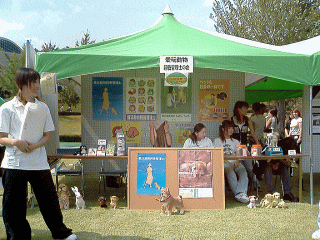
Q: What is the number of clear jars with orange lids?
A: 2